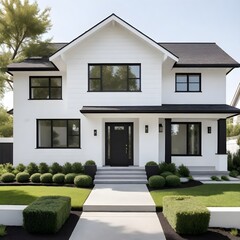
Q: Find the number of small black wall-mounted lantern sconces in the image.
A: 4